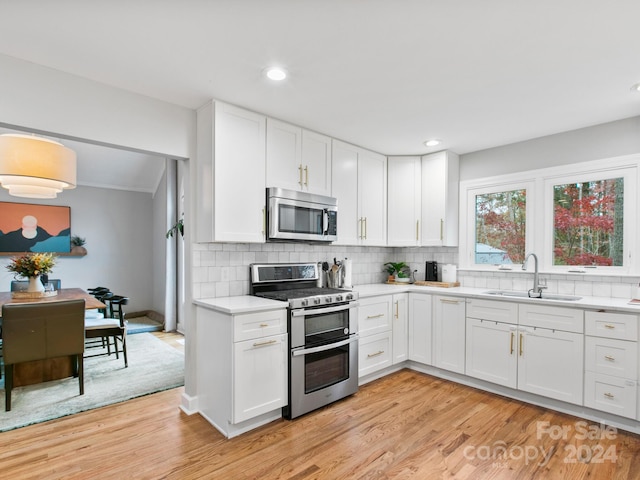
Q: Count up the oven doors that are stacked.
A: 2